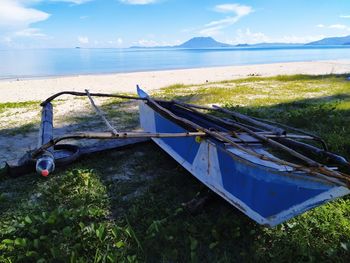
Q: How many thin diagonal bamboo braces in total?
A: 1